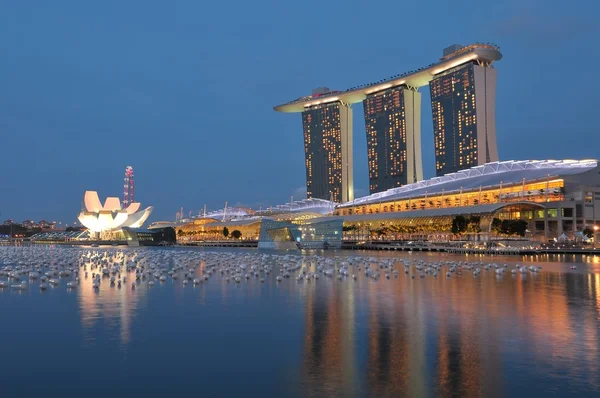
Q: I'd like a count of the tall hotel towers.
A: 3